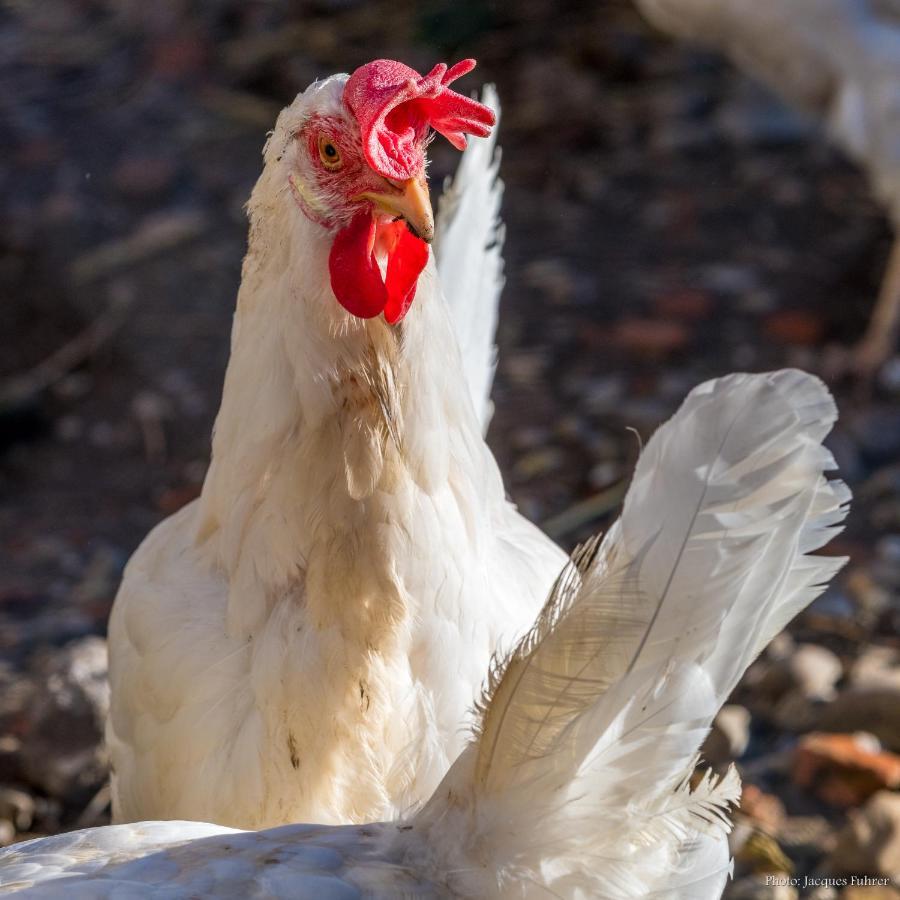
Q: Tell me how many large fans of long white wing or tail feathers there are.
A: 2